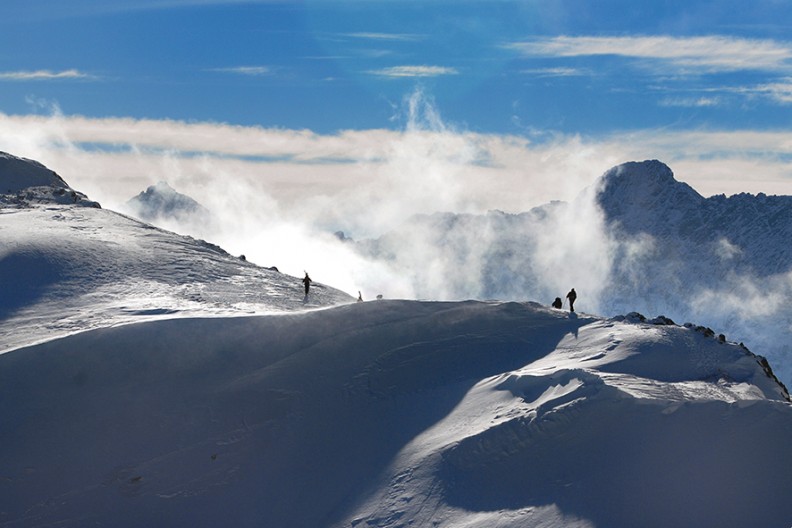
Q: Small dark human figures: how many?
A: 3